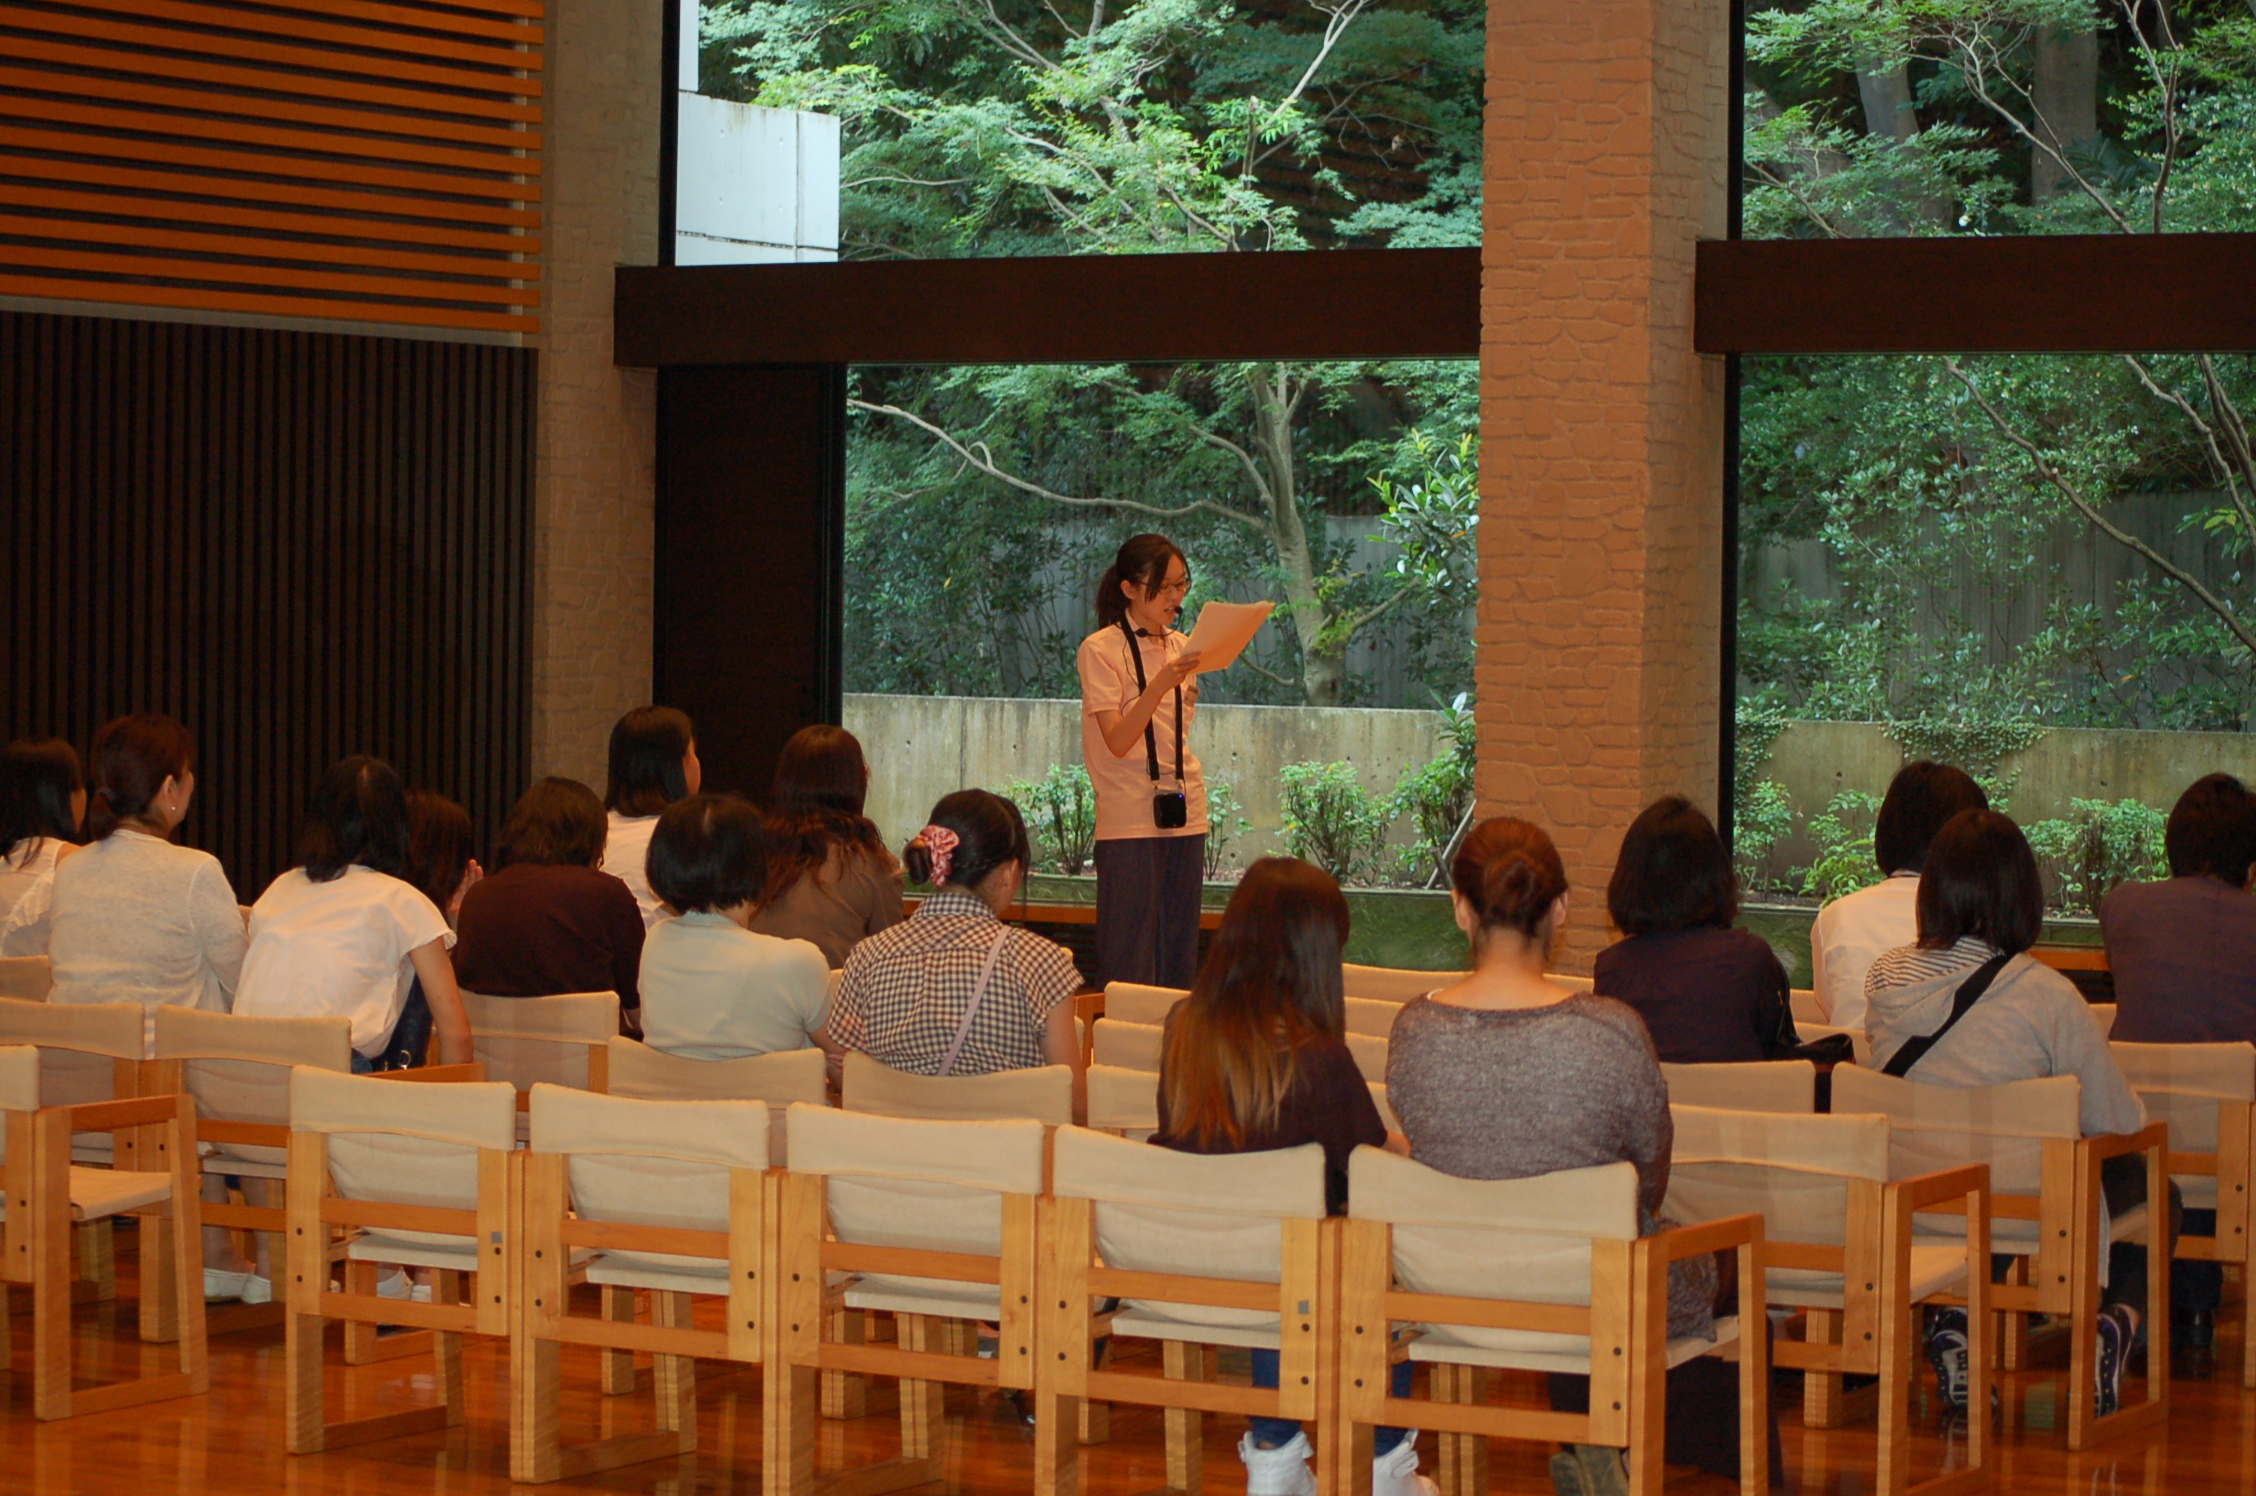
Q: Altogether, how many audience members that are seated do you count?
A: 15